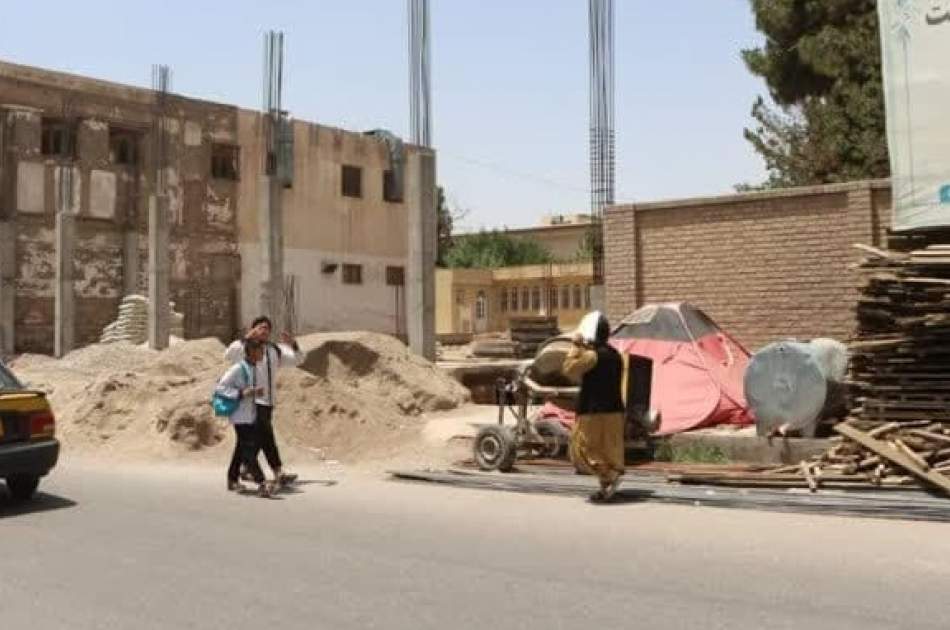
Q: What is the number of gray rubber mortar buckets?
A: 0